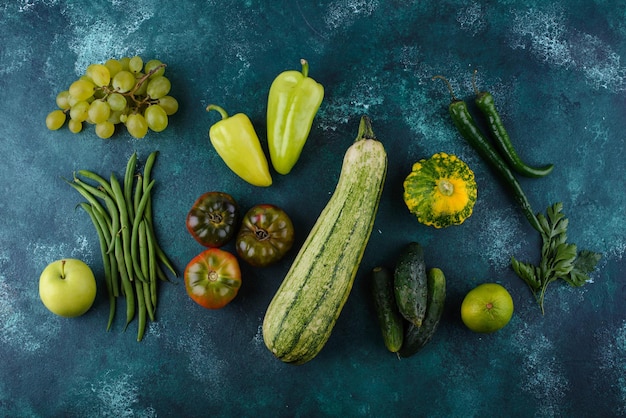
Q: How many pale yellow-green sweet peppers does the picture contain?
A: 2